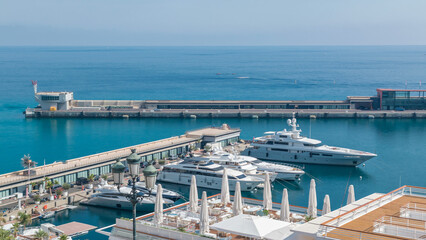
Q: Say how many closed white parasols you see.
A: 10